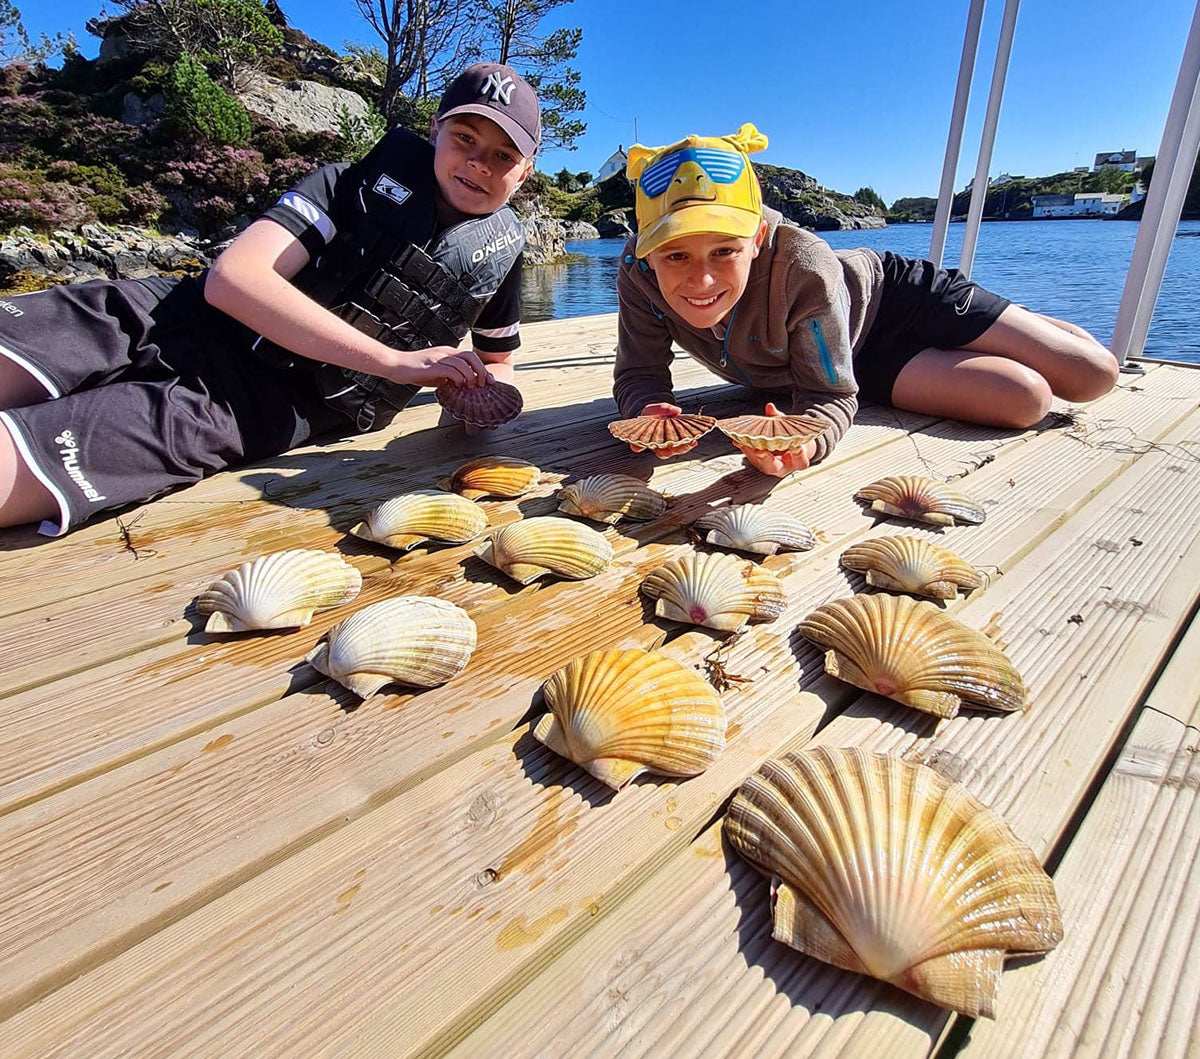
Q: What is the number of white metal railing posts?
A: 4